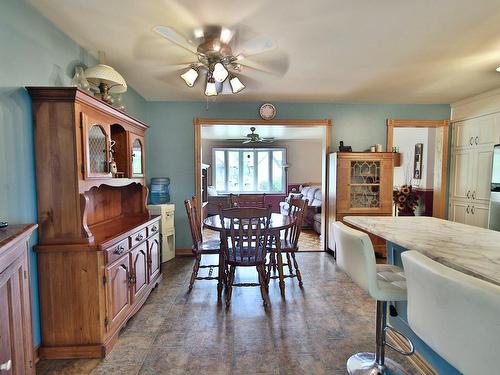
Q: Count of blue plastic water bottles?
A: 1